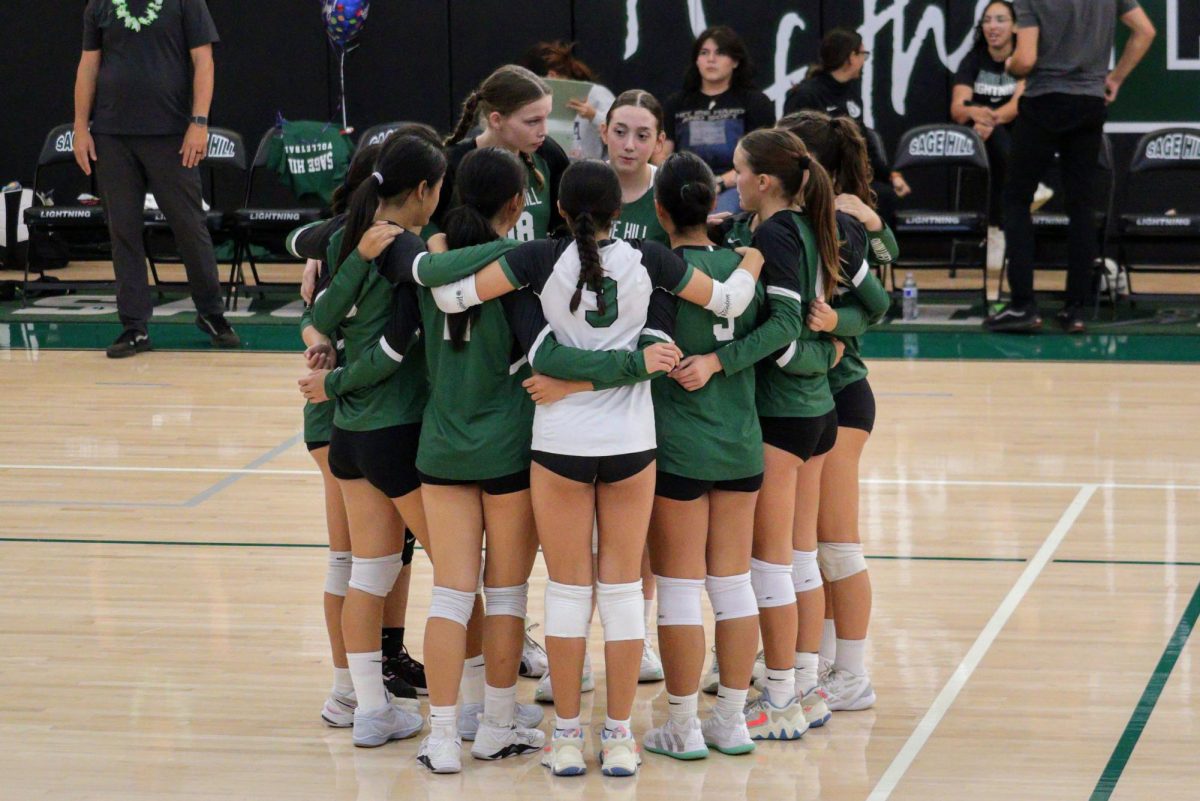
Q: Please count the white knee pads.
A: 11